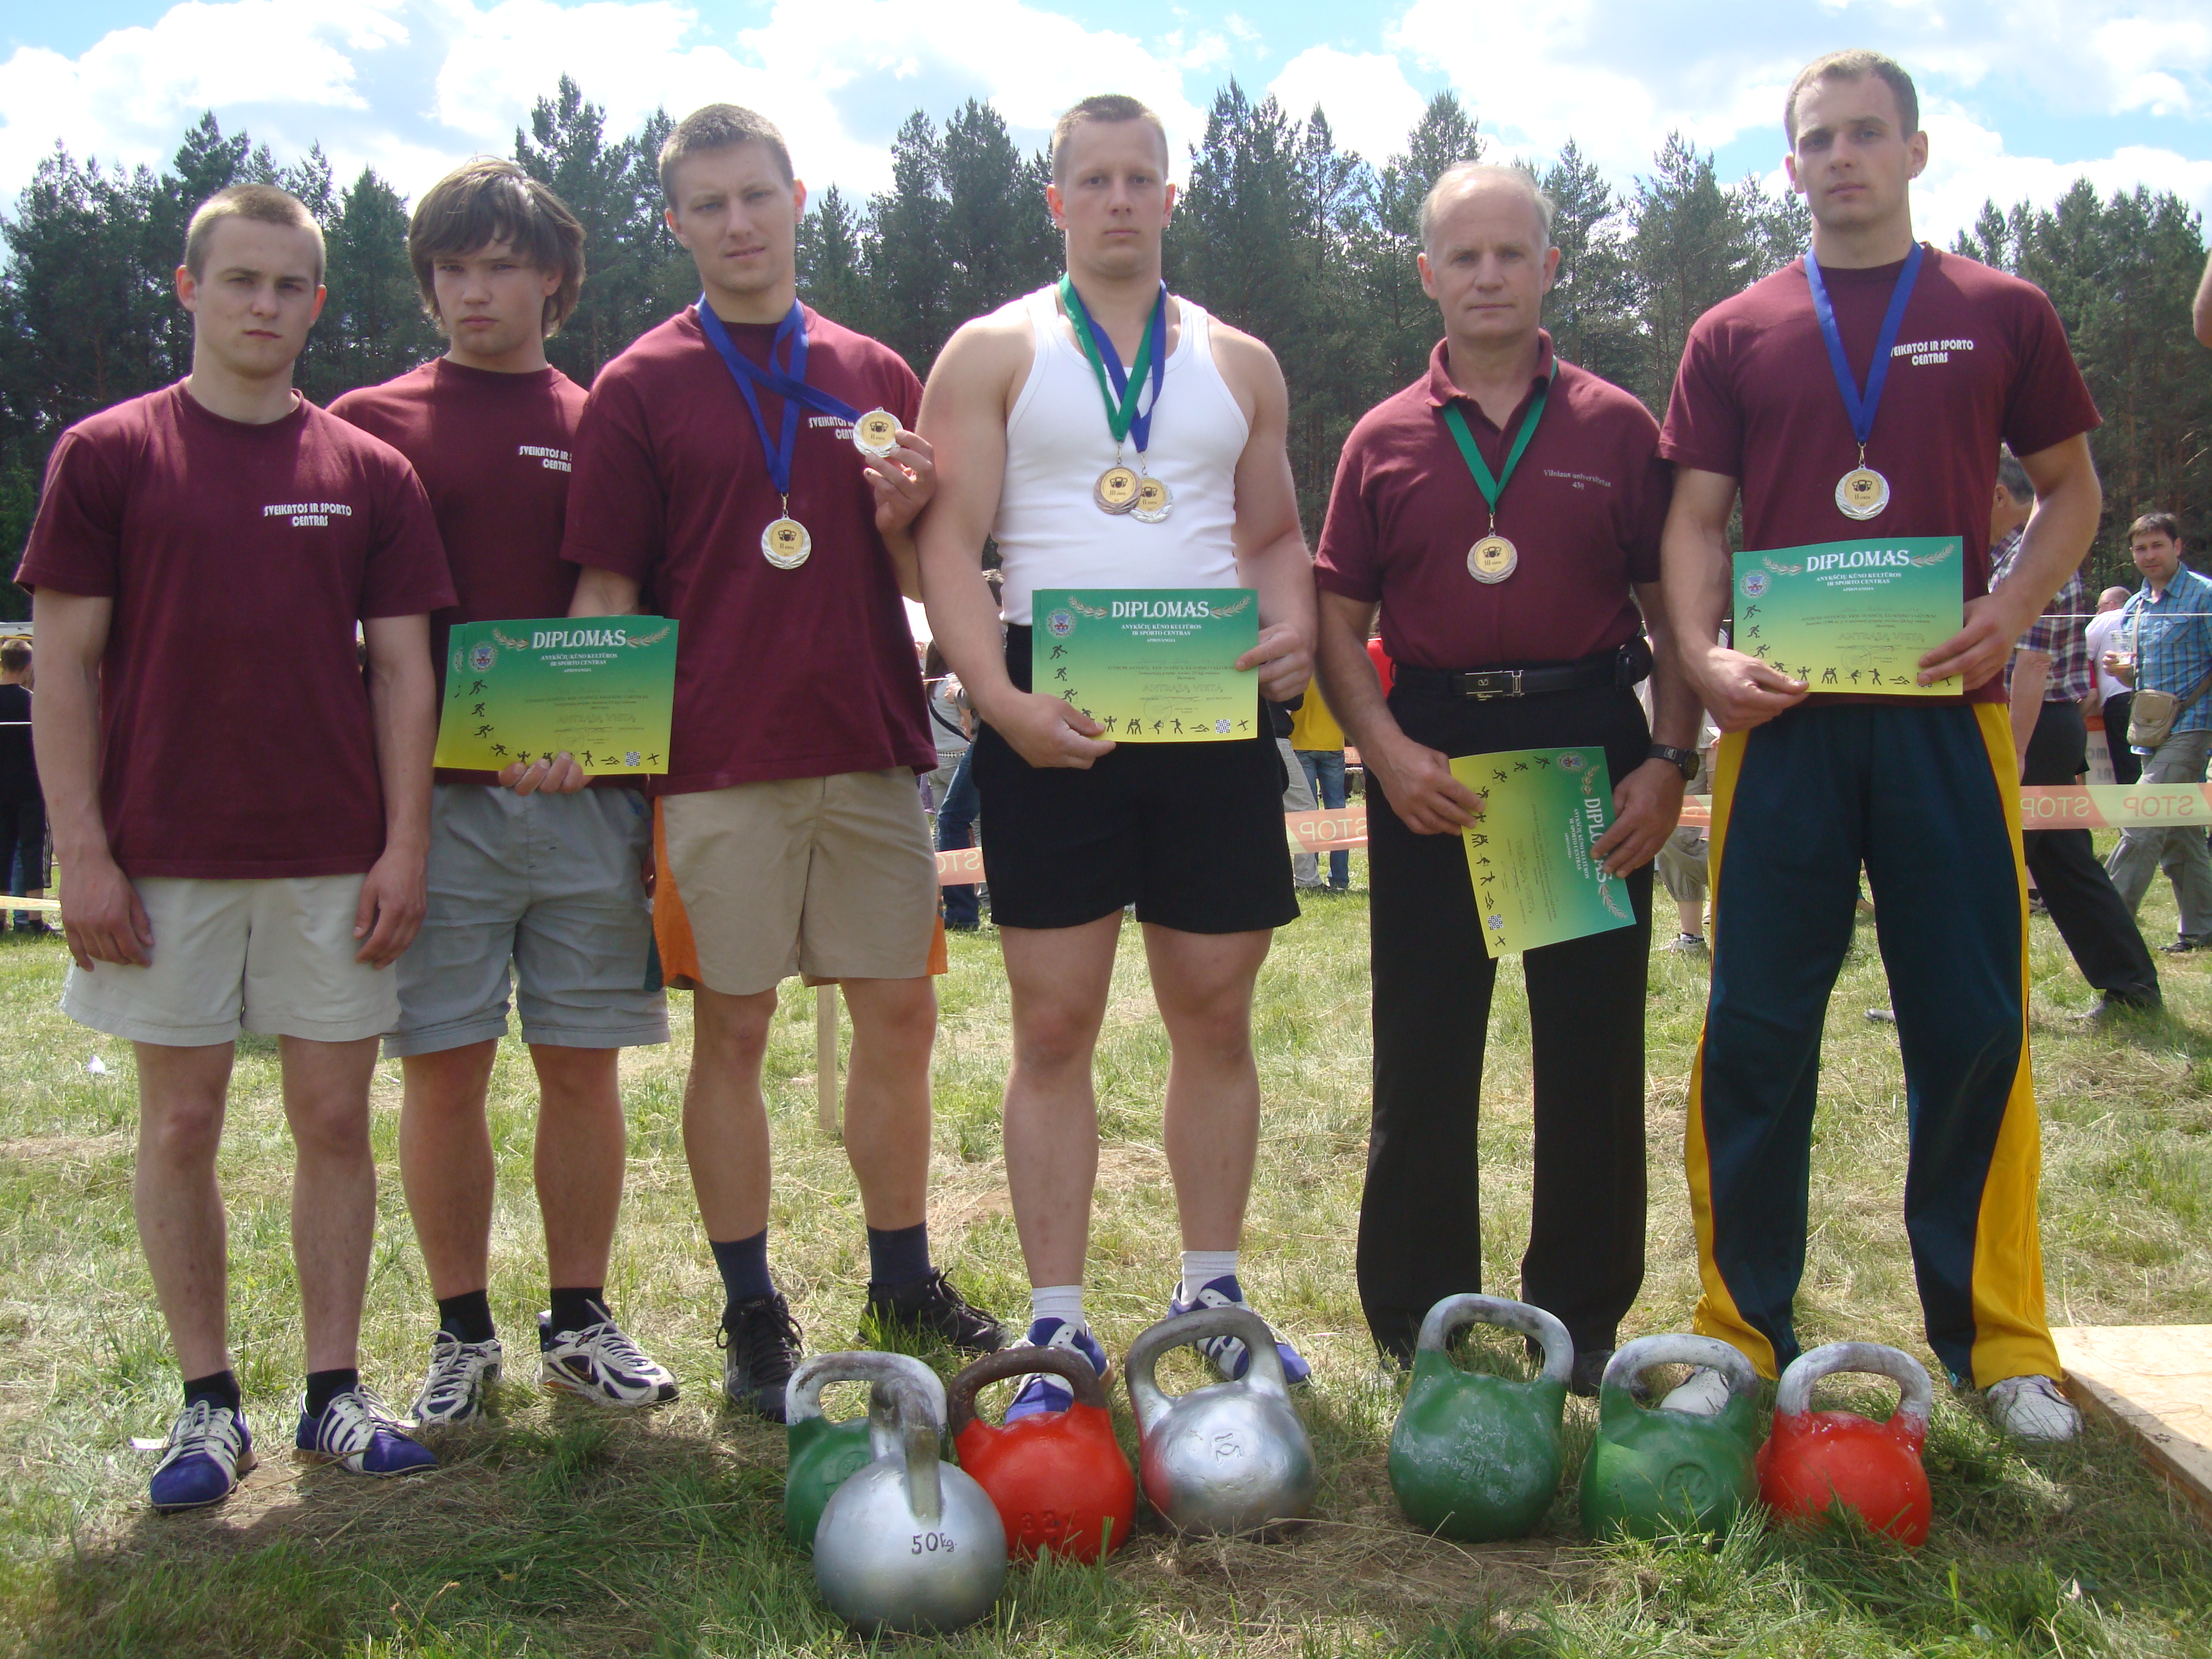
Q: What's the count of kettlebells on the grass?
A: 7